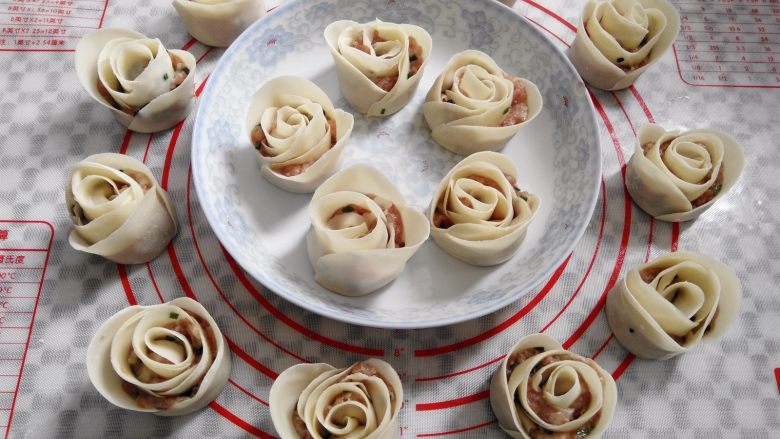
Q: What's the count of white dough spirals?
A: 13